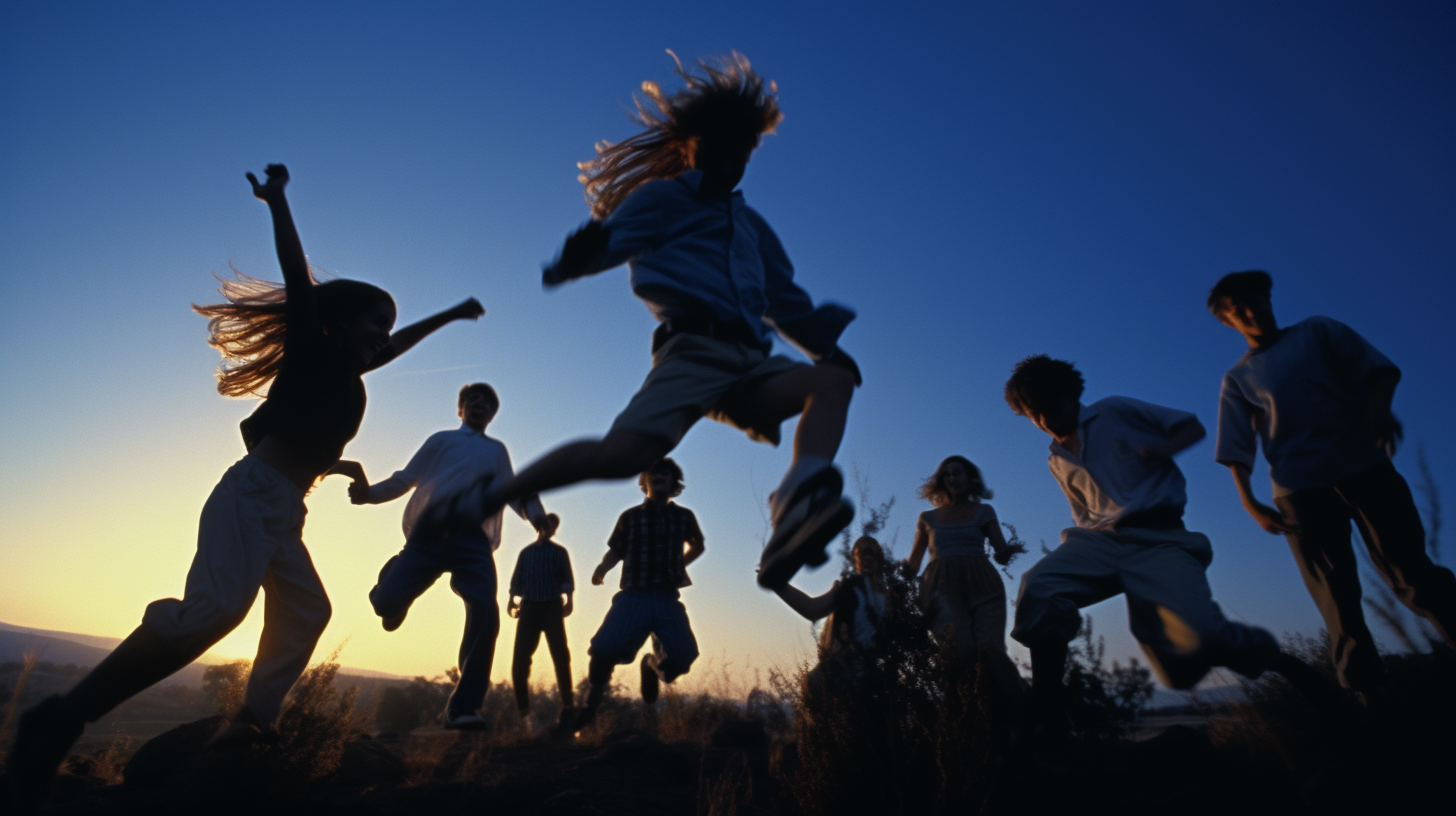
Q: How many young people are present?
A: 9